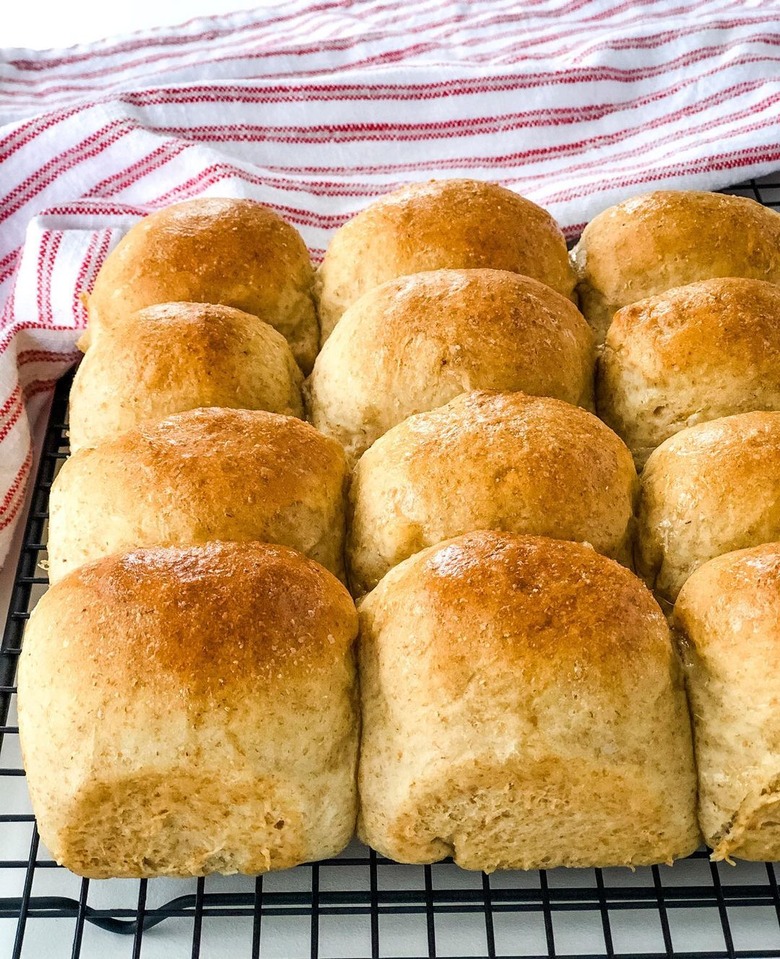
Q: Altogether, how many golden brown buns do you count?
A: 12